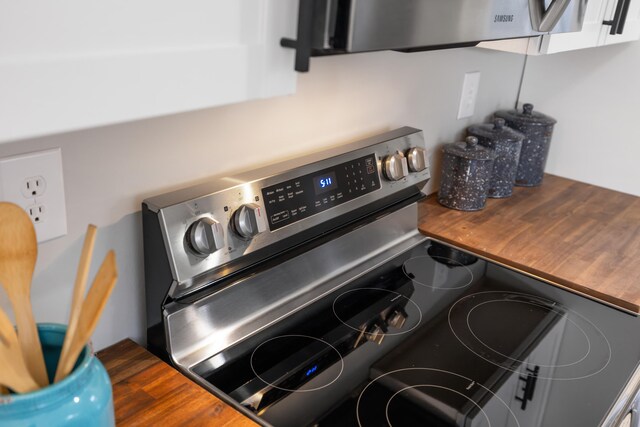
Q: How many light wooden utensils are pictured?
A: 4